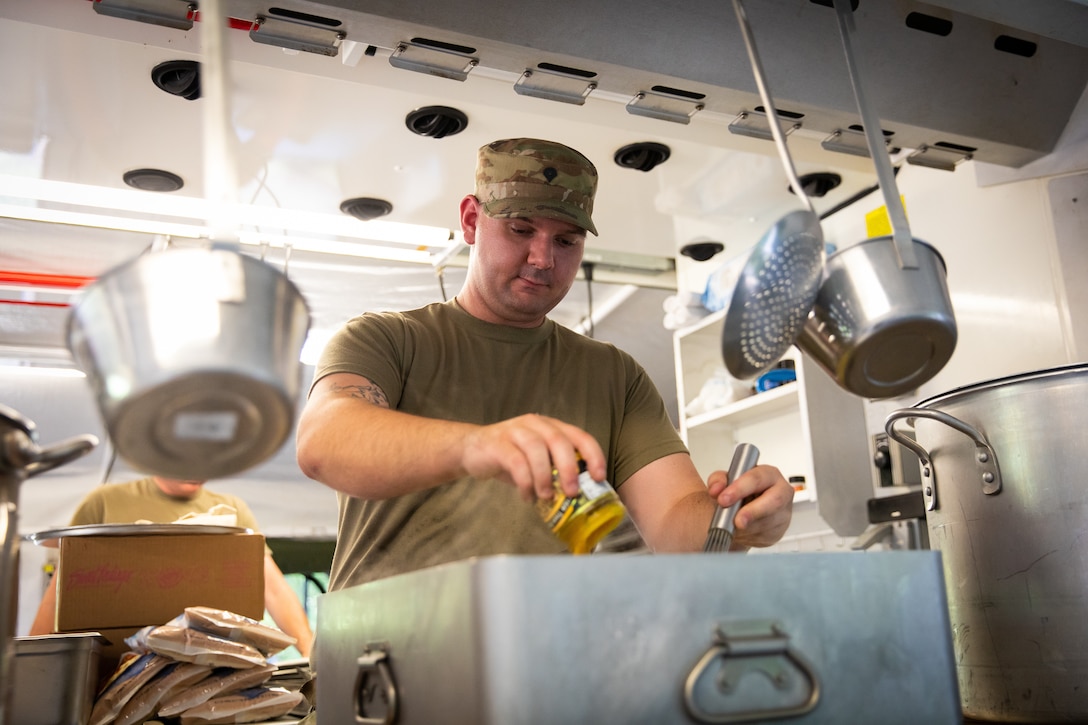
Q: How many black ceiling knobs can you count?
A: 7